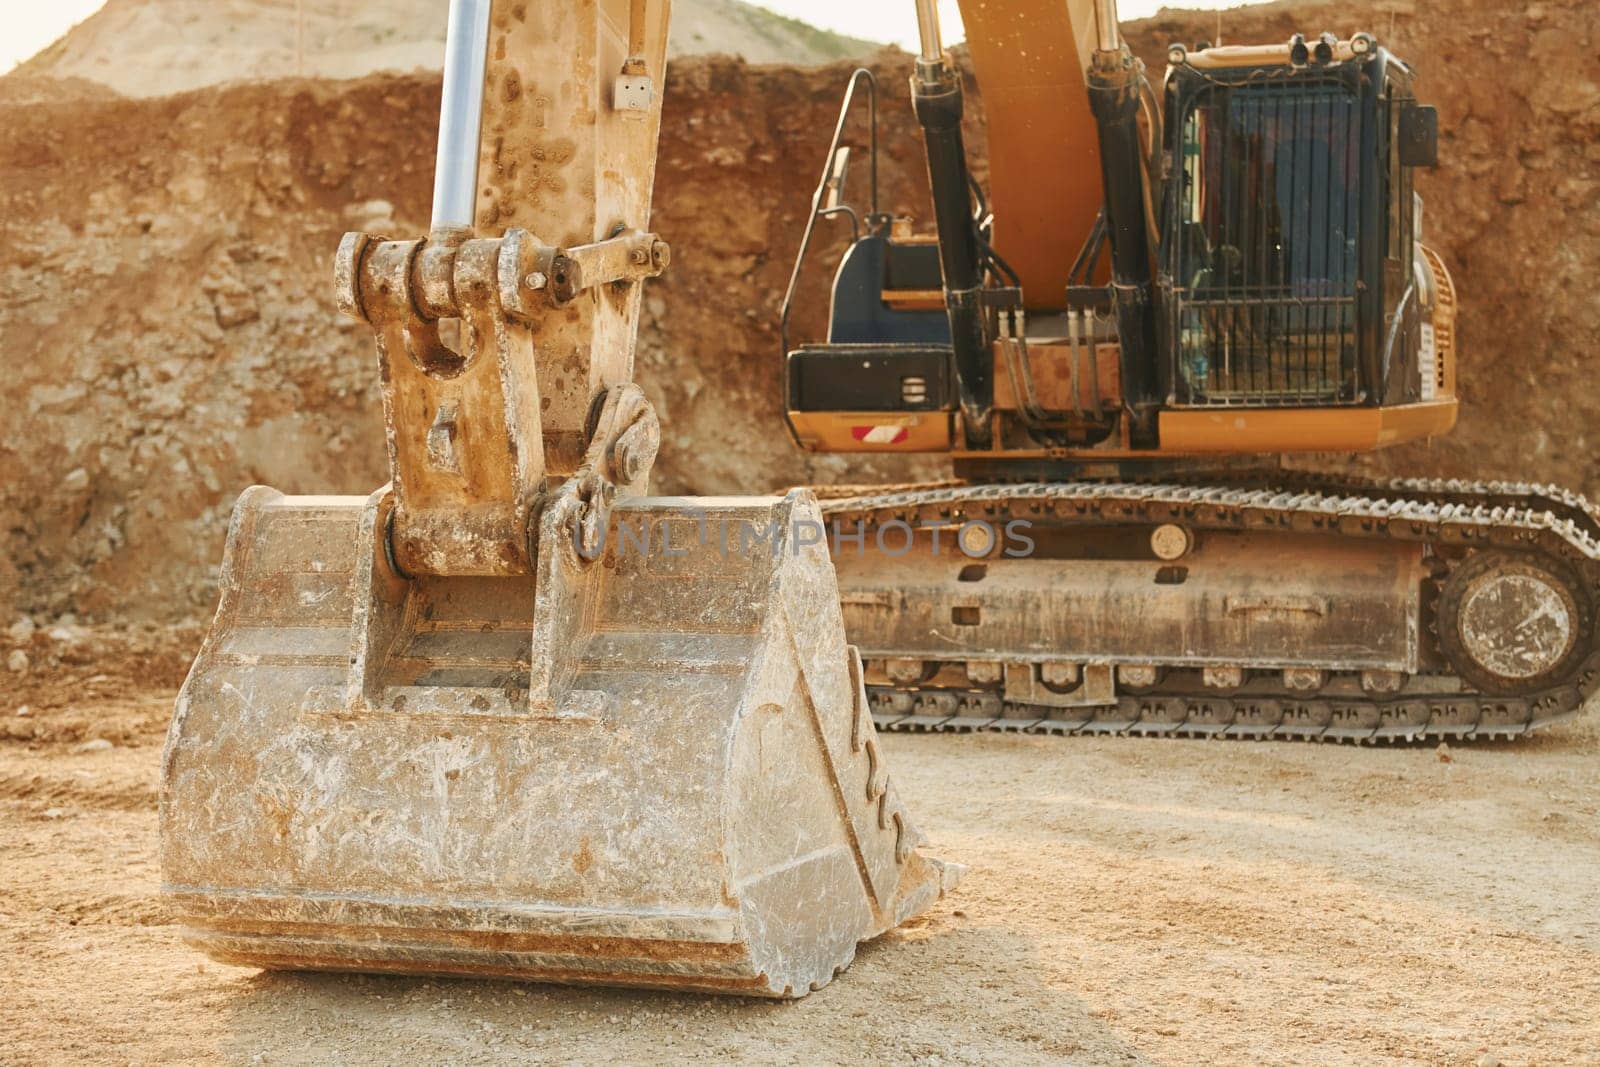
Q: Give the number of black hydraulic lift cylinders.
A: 2